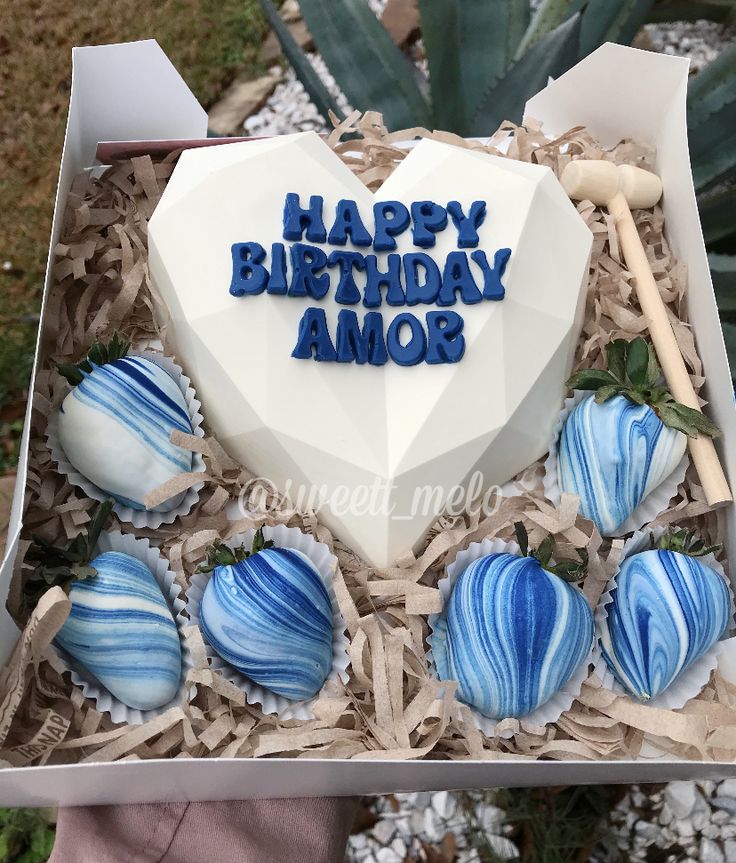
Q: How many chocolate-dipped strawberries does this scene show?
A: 6